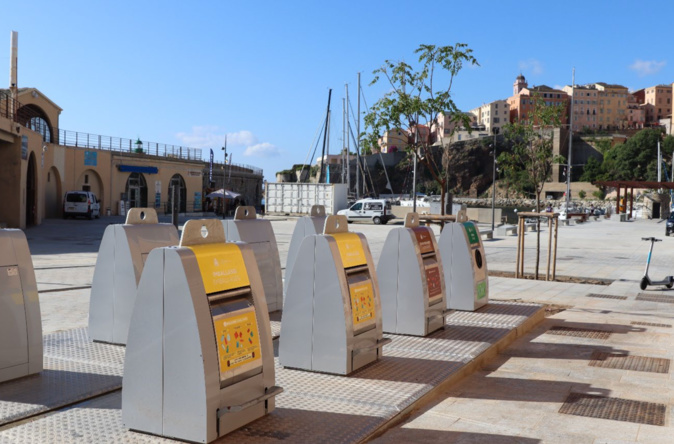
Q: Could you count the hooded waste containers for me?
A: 8